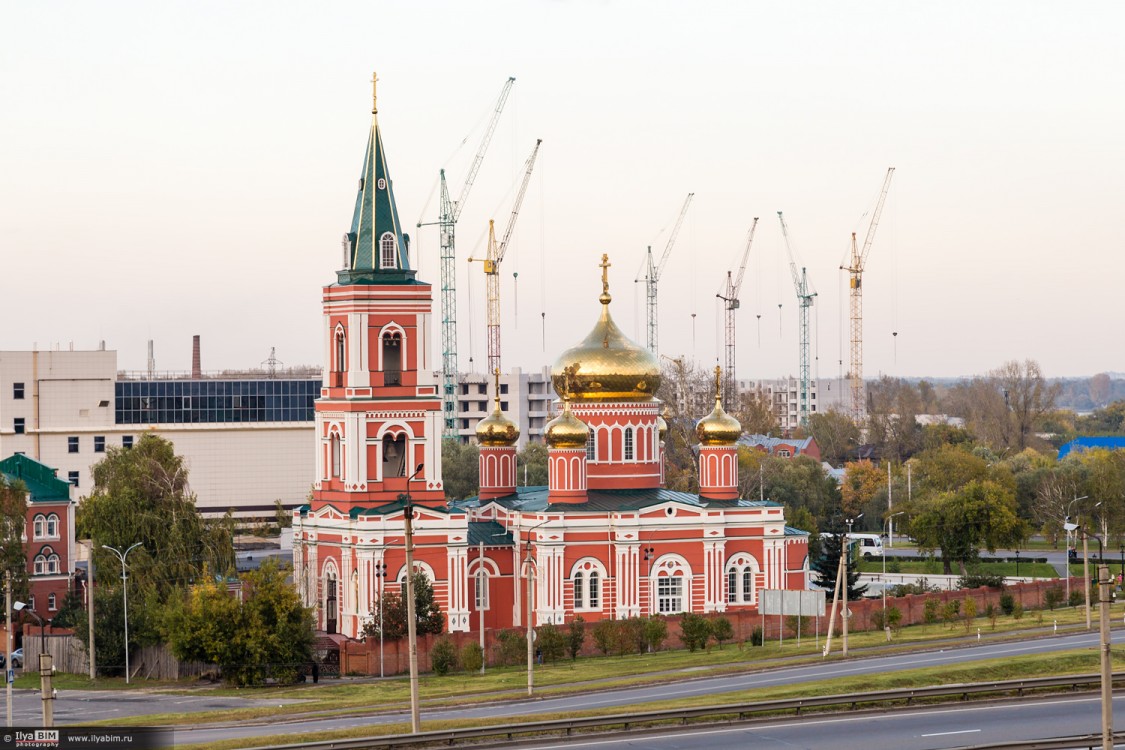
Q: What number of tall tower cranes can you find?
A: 6